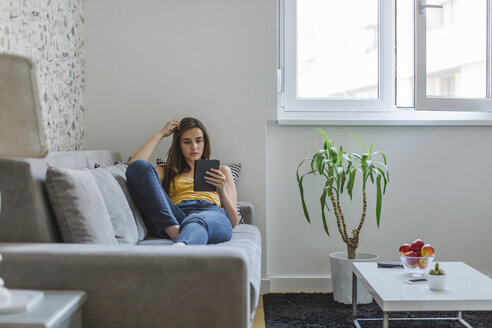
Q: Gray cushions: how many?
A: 3